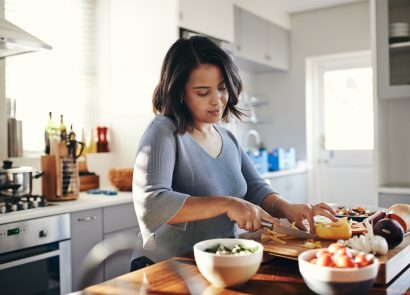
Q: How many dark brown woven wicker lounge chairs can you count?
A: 0